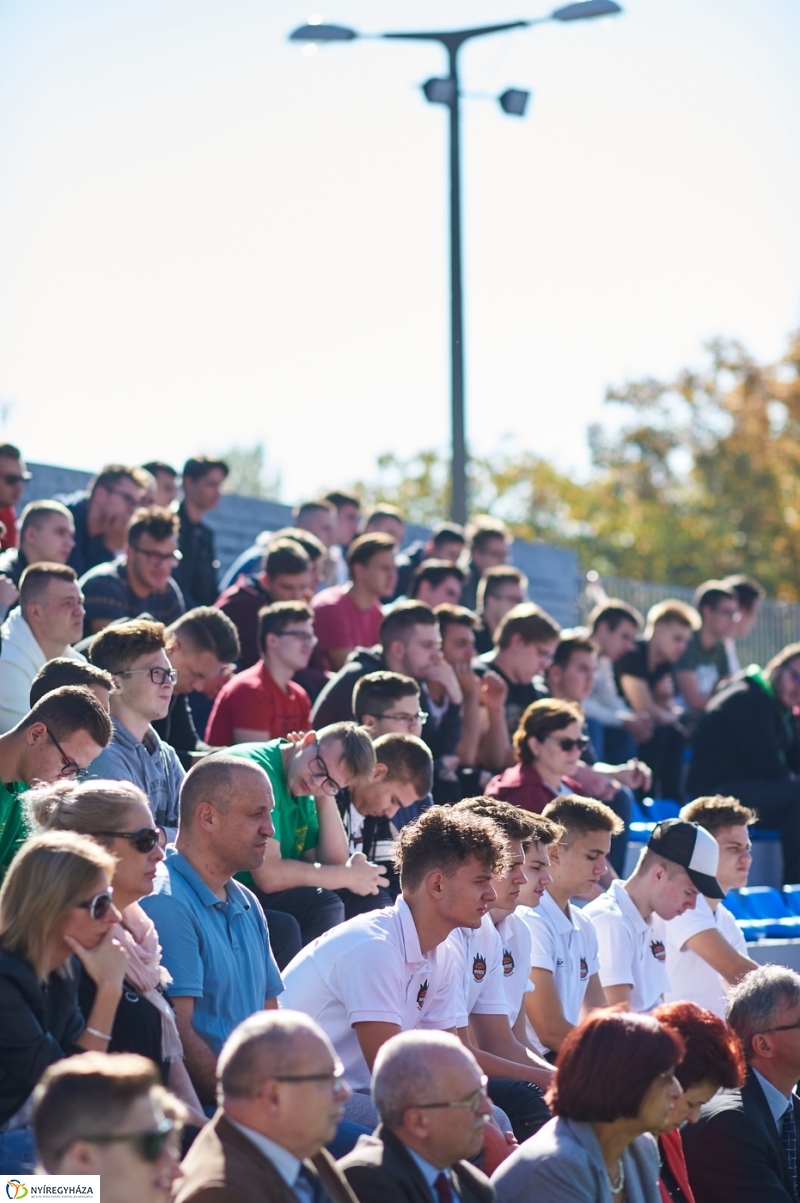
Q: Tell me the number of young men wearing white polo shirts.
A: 6